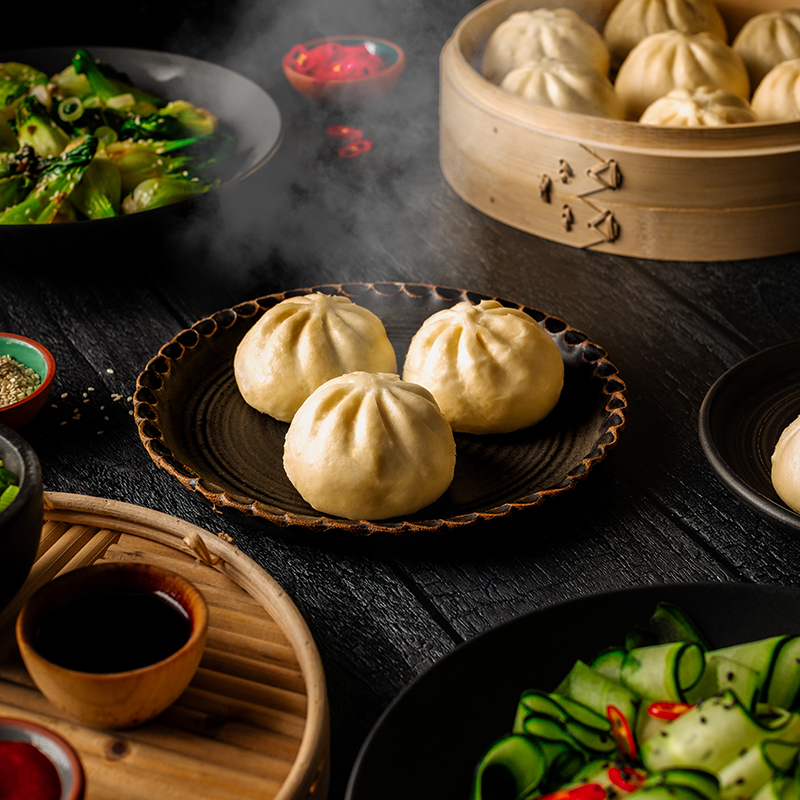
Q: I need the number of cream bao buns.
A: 11